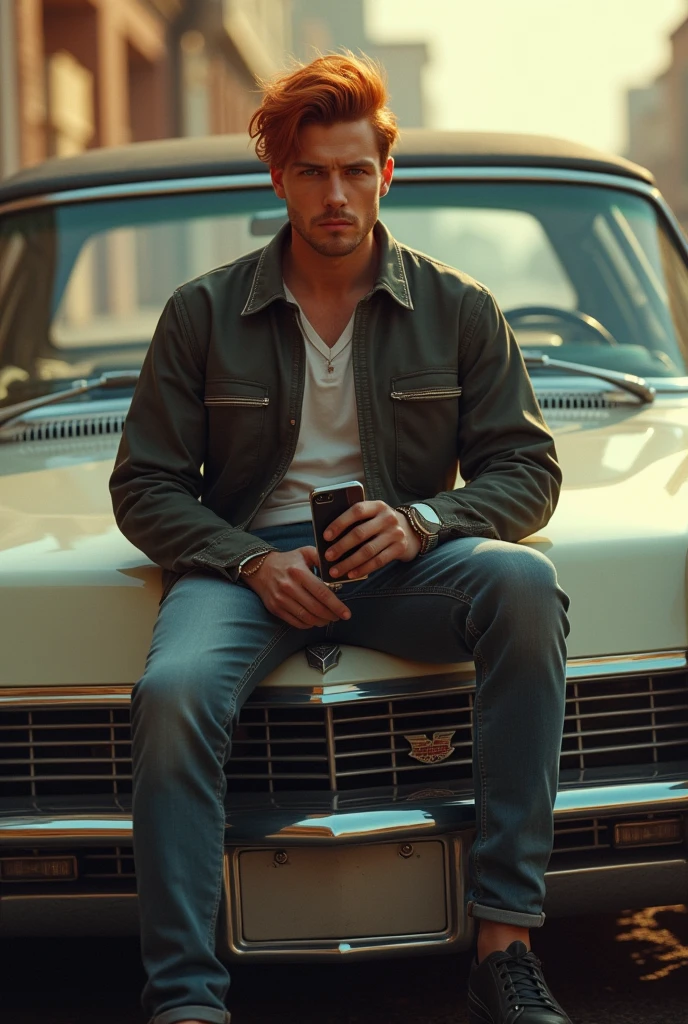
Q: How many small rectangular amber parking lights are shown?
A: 2